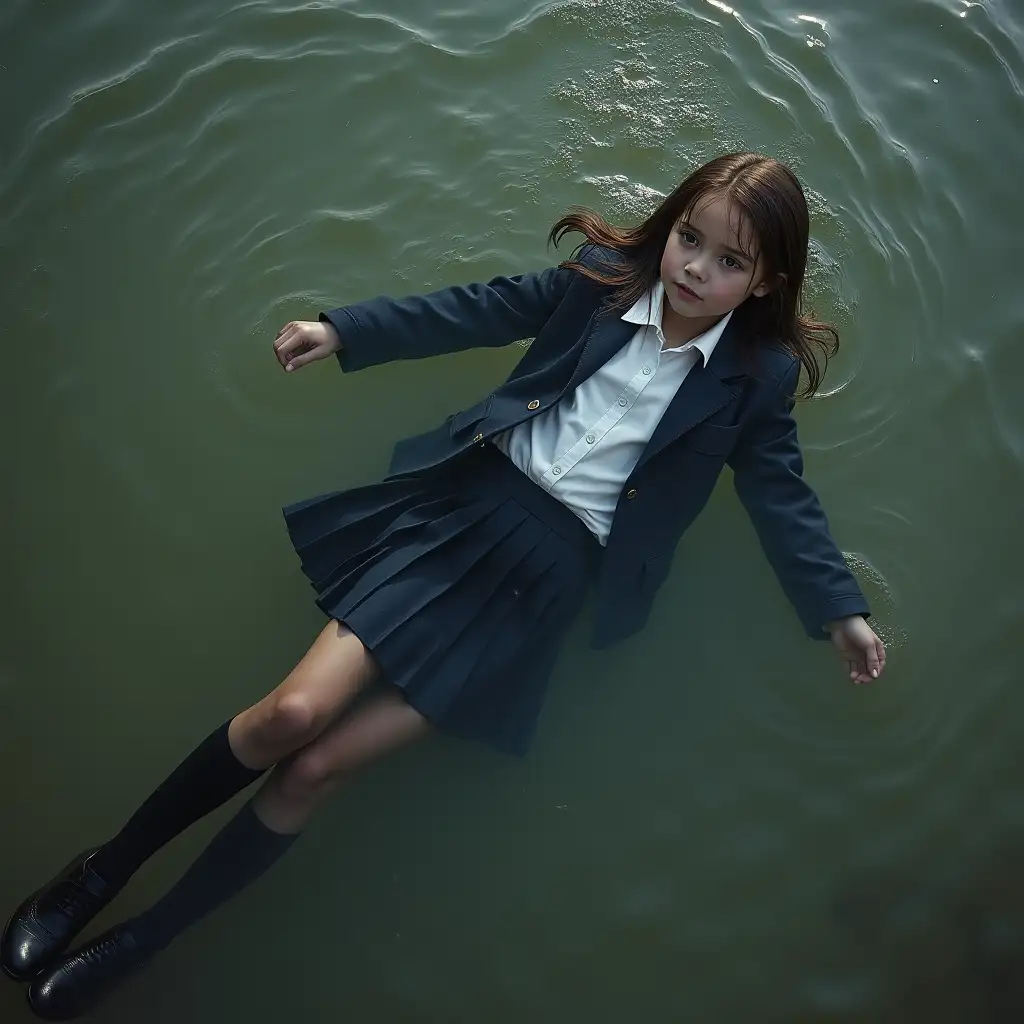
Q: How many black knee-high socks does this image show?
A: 2